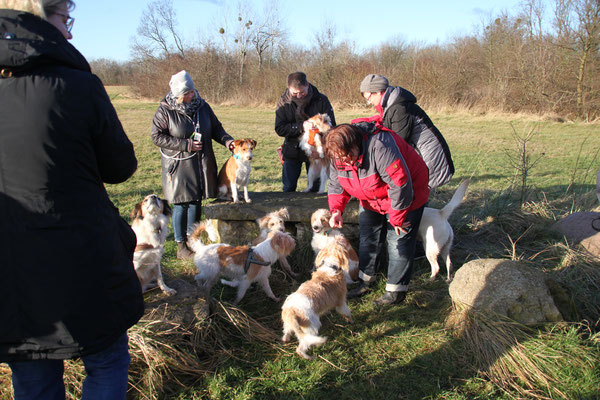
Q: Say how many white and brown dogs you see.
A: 7